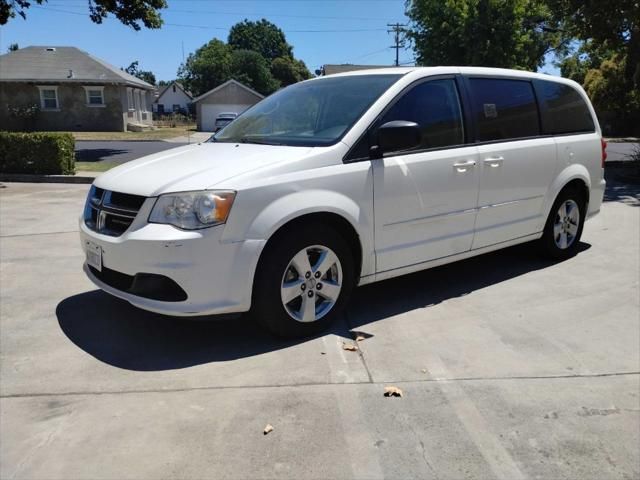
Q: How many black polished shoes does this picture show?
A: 0